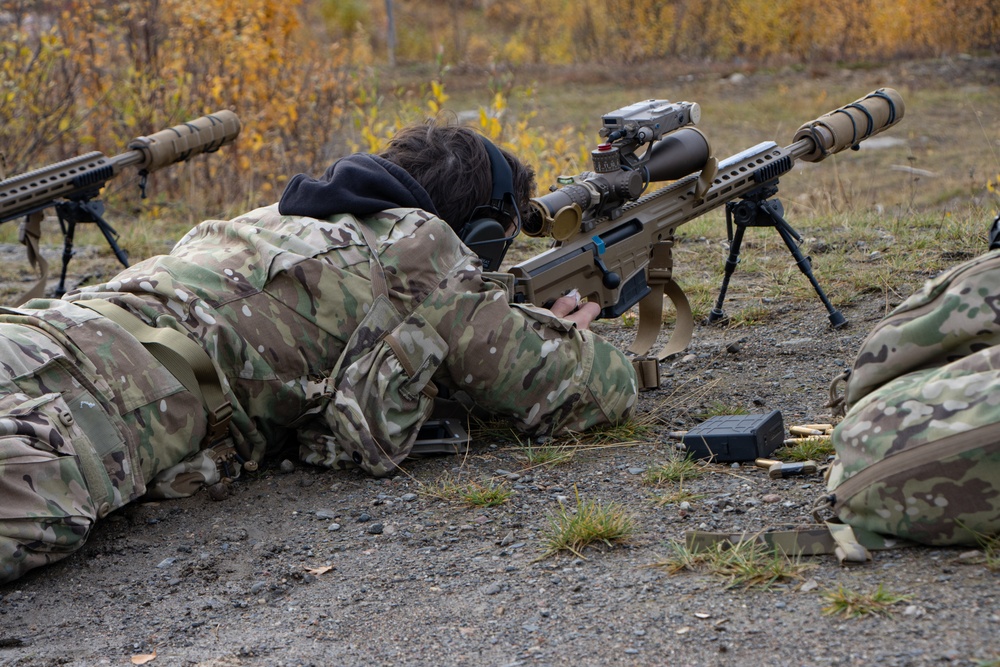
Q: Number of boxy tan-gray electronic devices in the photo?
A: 1